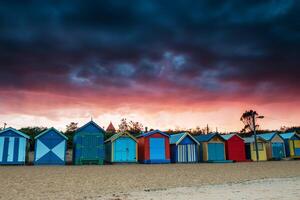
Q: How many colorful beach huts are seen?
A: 11